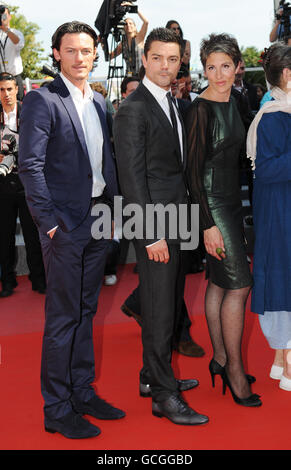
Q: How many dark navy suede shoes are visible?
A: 2